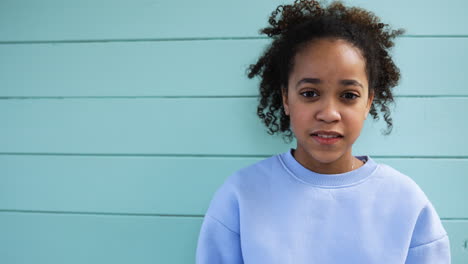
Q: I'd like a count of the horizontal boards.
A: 5